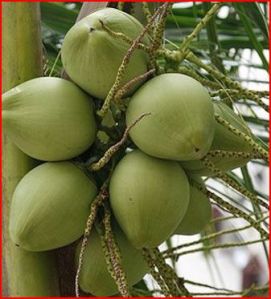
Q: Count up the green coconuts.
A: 8